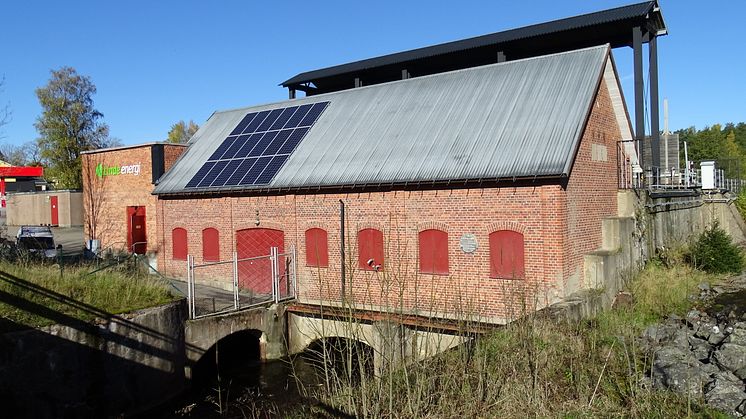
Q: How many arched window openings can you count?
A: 6